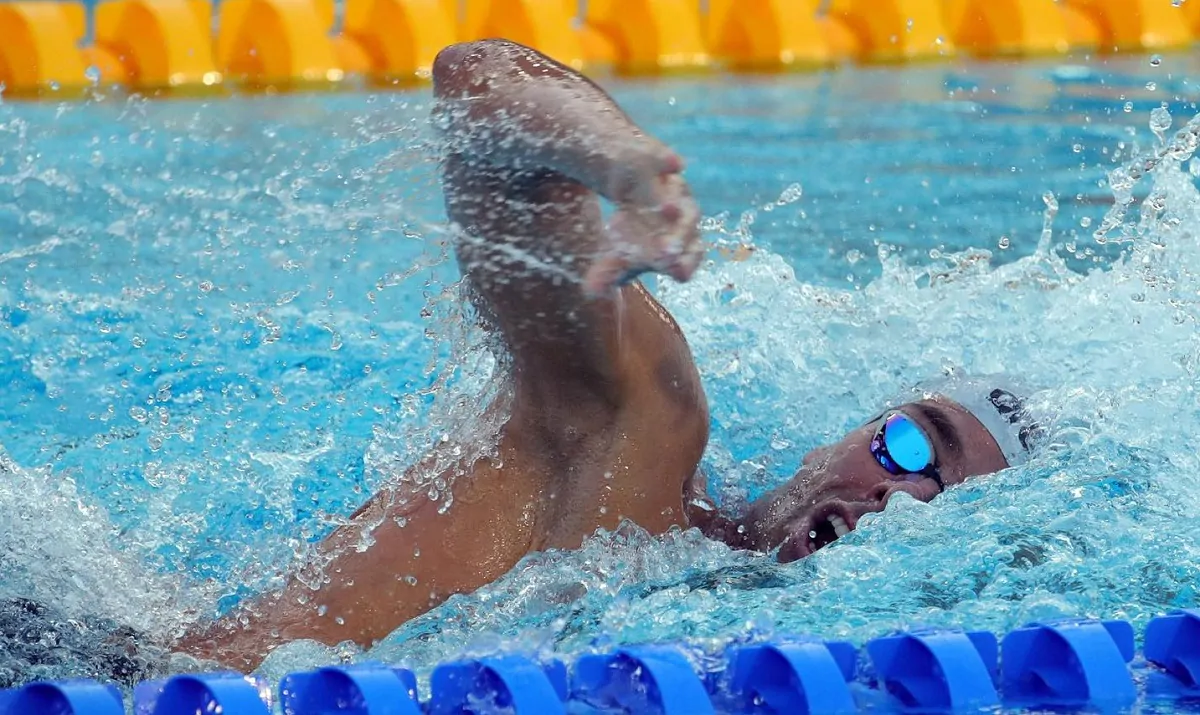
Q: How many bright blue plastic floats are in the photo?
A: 9